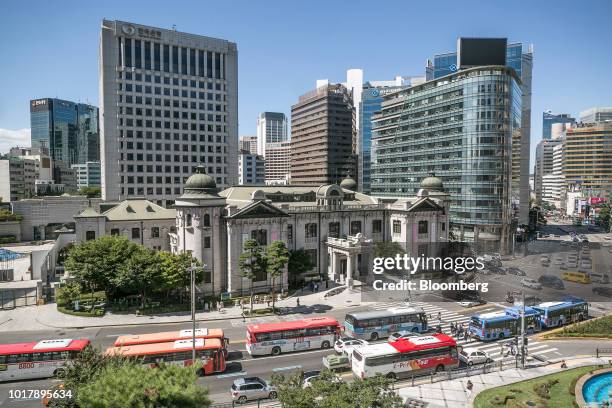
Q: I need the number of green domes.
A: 3